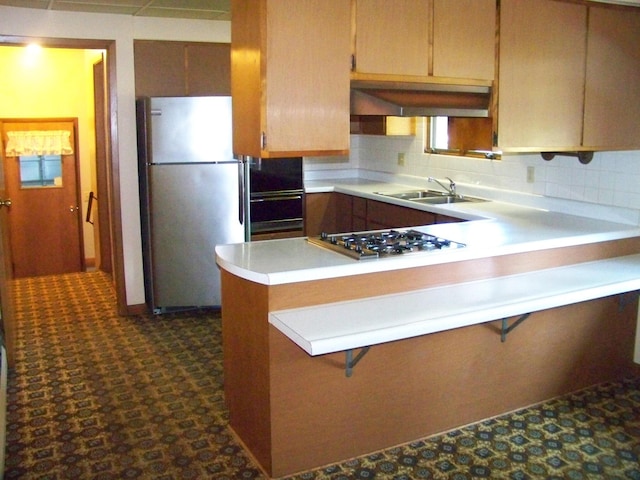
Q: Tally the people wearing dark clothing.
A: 0